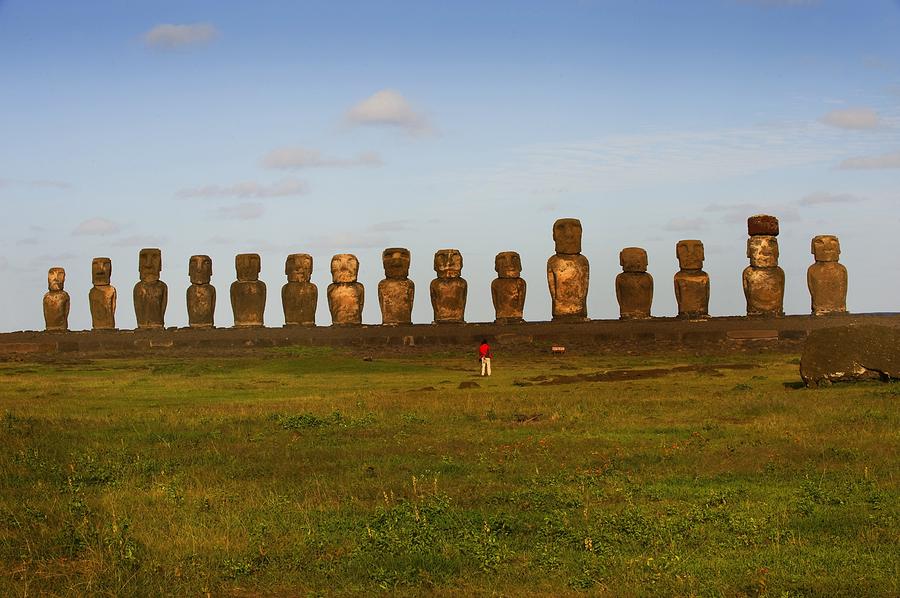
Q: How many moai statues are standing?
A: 15